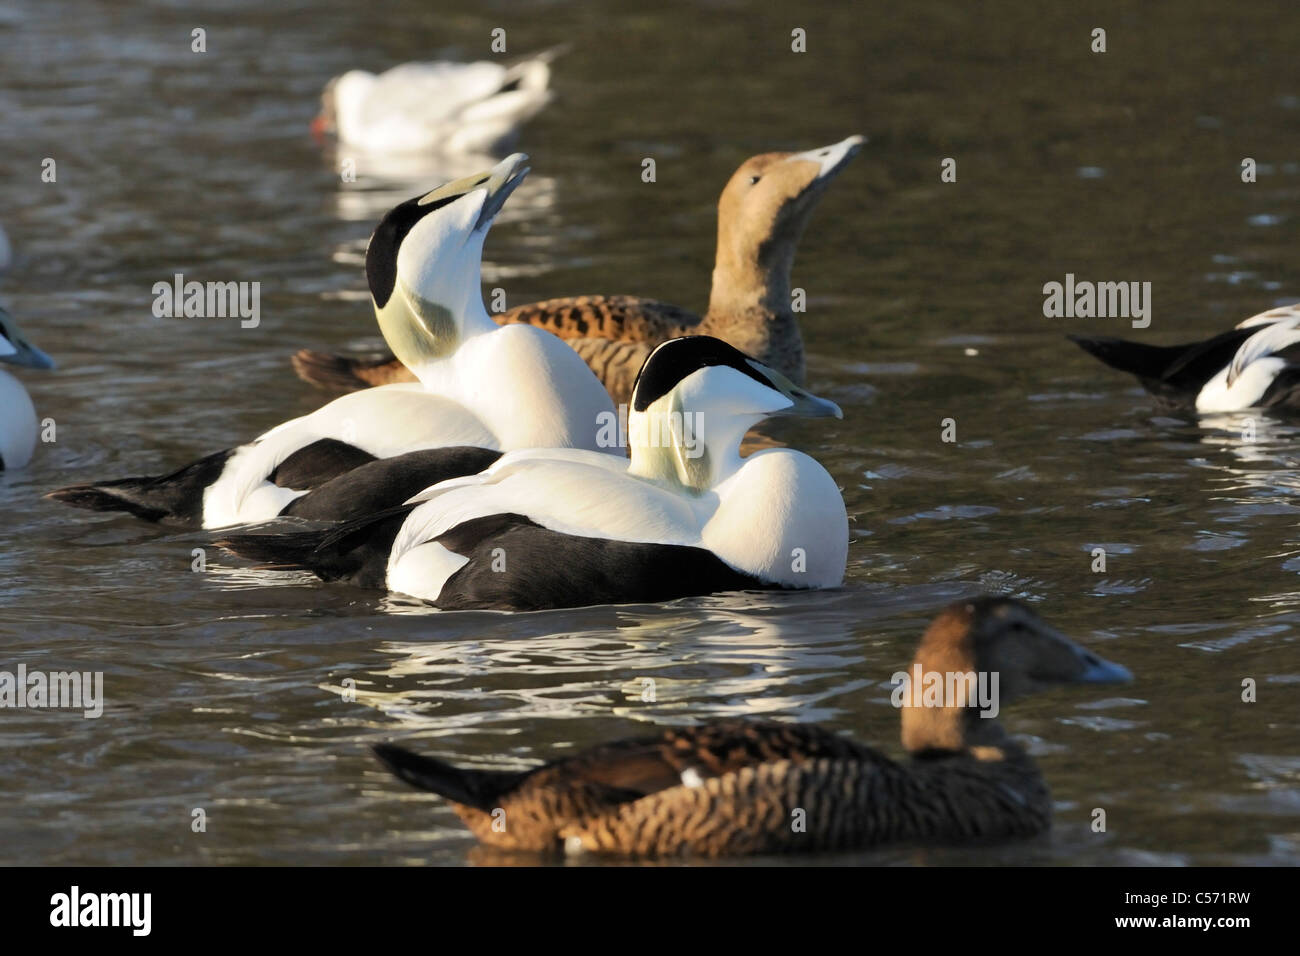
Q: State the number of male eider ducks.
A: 4